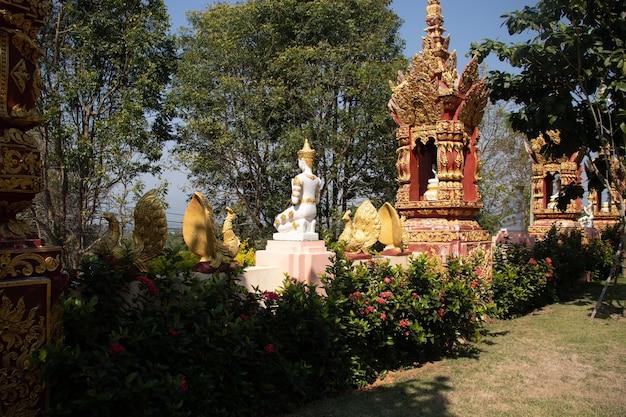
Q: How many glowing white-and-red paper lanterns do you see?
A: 0